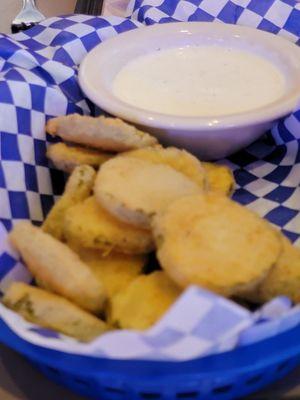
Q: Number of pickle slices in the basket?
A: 13